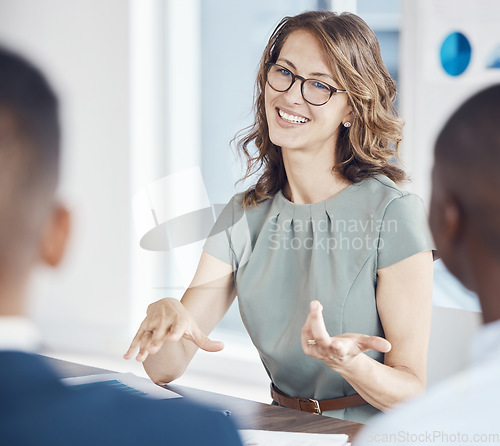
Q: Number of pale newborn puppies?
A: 0